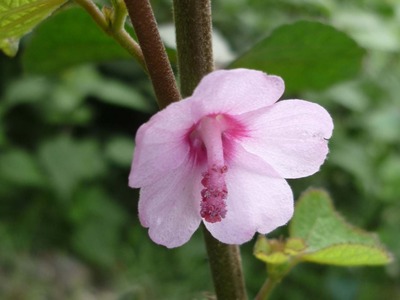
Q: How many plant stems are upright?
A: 2